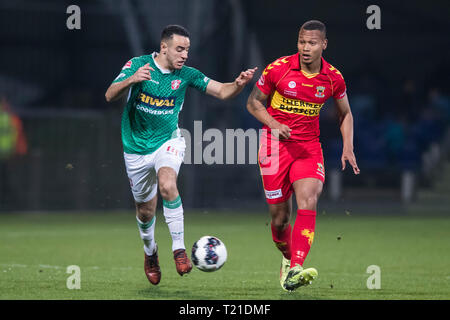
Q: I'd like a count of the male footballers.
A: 2